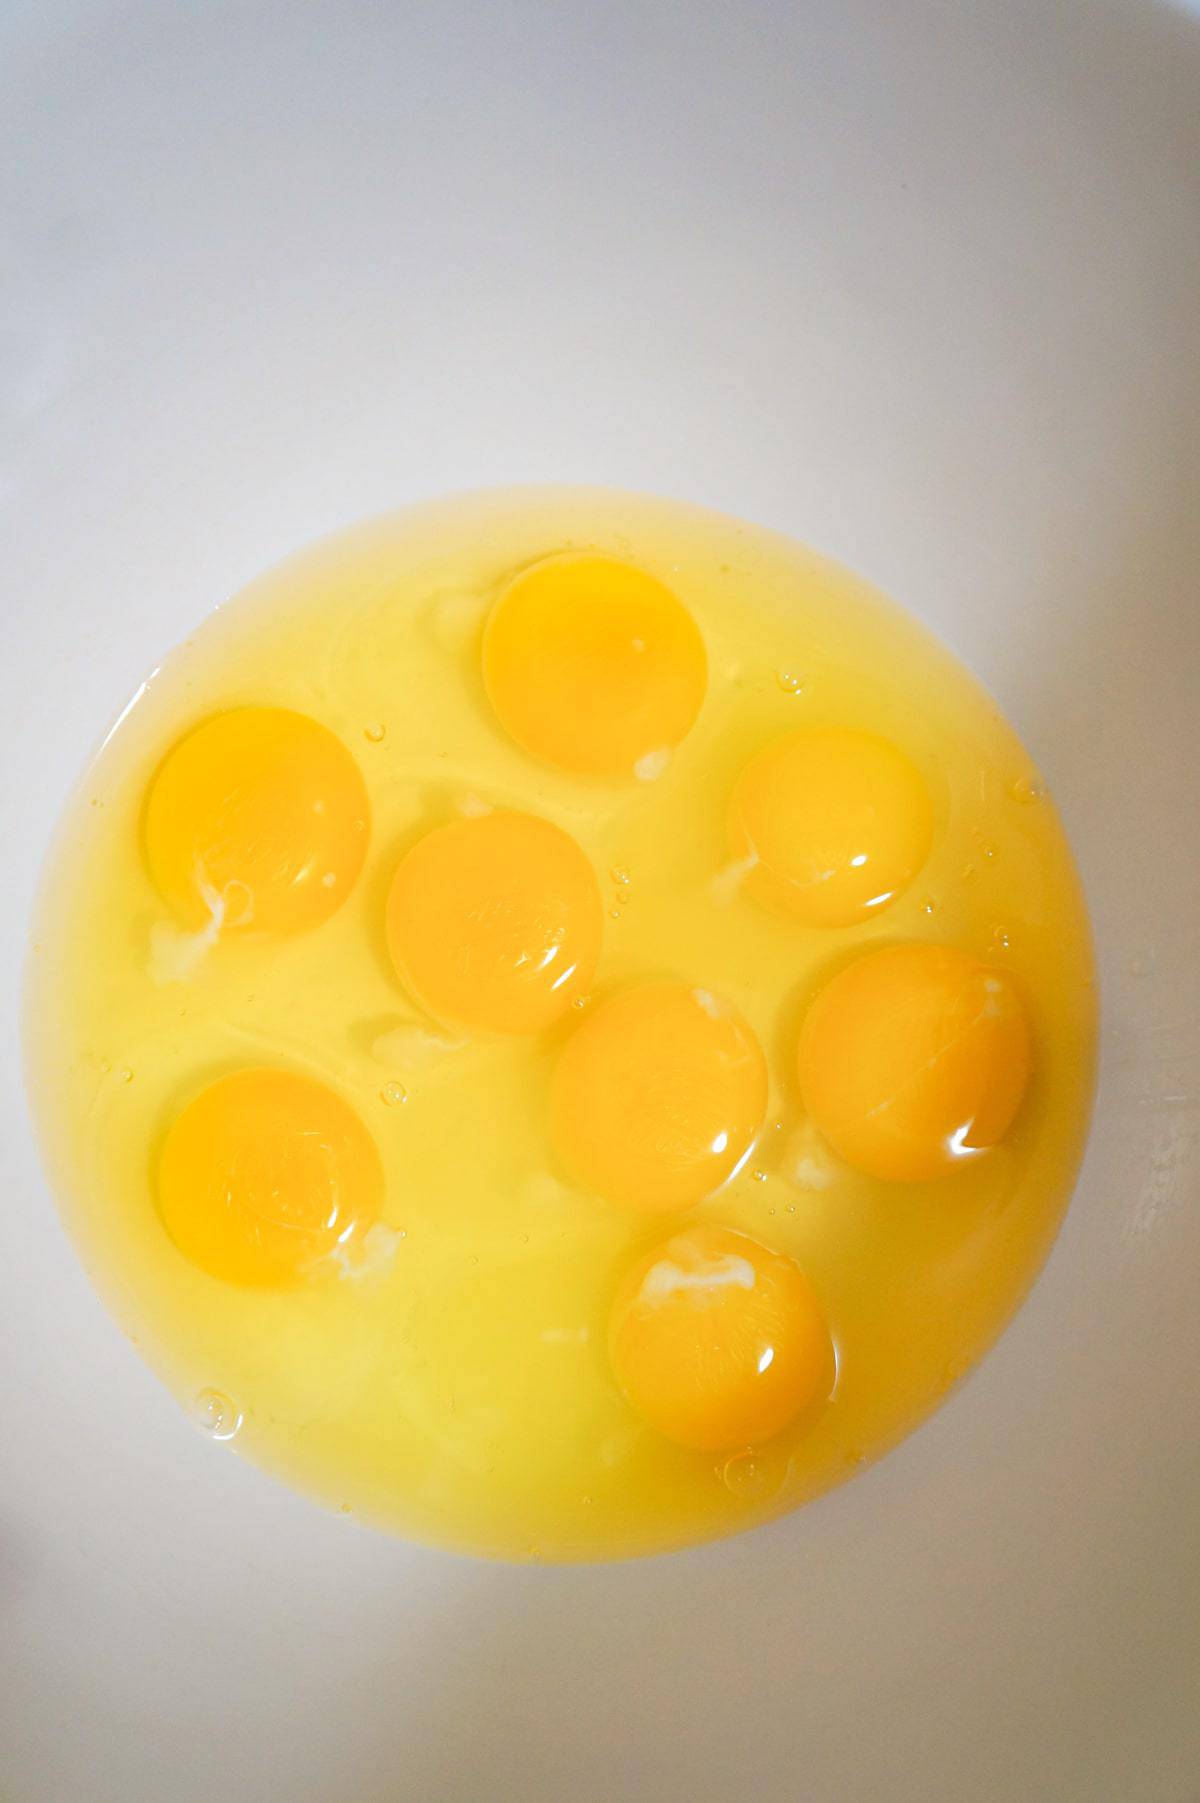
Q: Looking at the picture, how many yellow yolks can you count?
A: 8